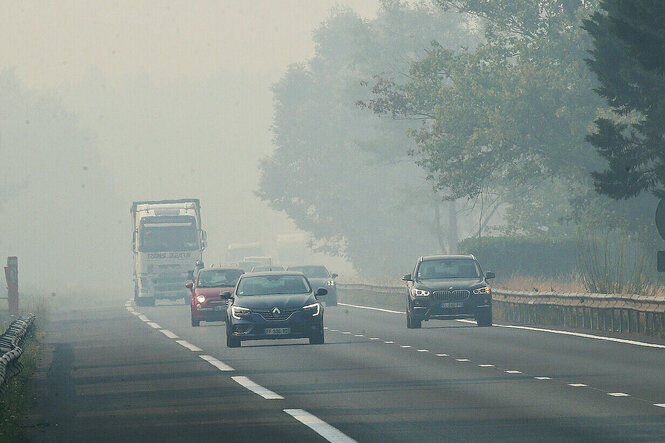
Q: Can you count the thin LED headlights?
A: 2